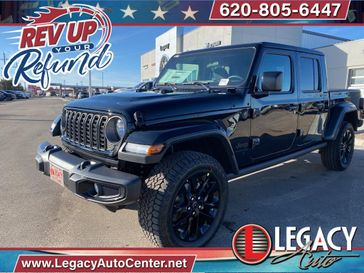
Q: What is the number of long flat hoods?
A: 1